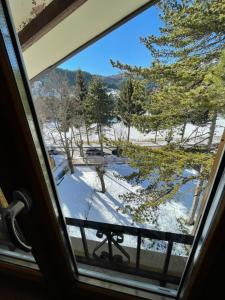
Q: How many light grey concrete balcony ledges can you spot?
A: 1